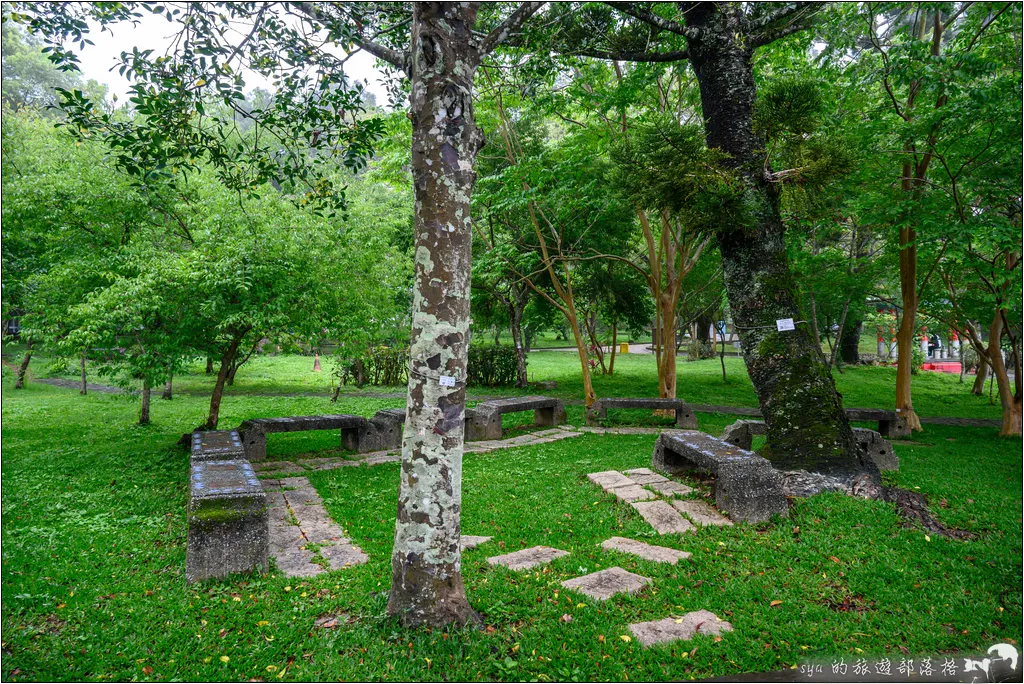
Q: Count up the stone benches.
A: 9